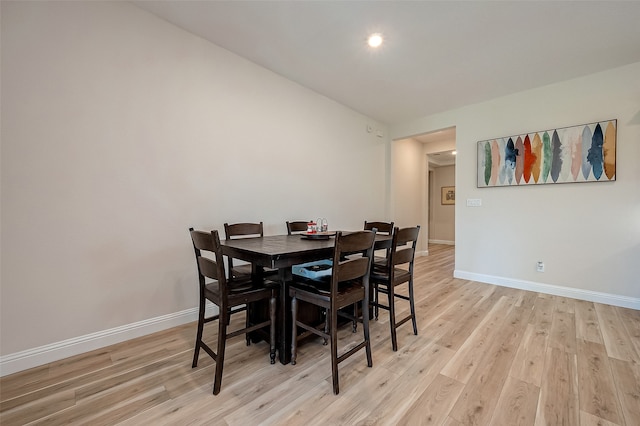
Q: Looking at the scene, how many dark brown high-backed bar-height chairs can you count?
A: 6